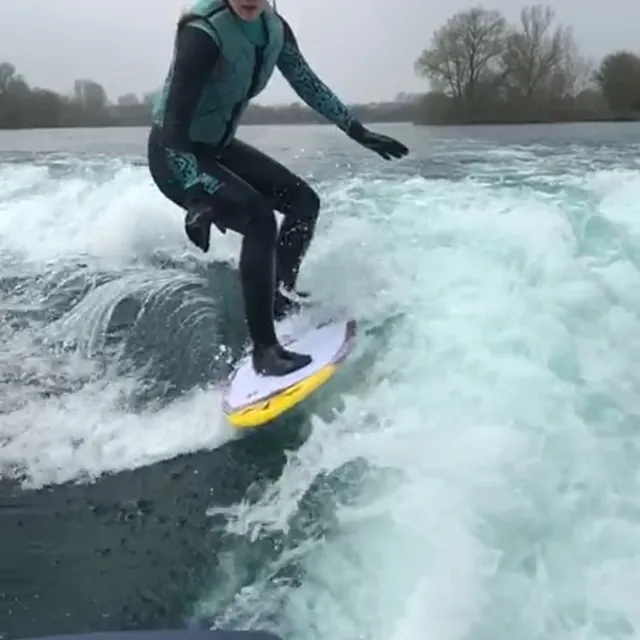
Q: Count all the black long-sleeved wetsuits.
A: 1